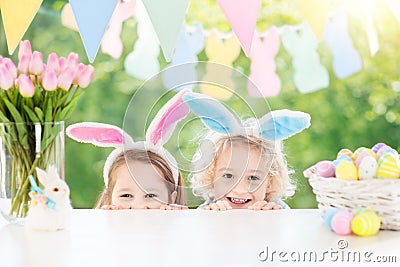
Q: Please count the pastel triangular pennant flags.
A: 5